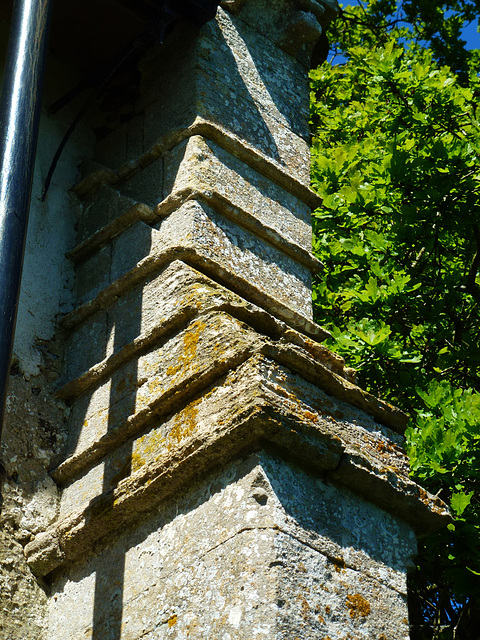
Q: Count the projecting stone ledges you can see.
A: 6